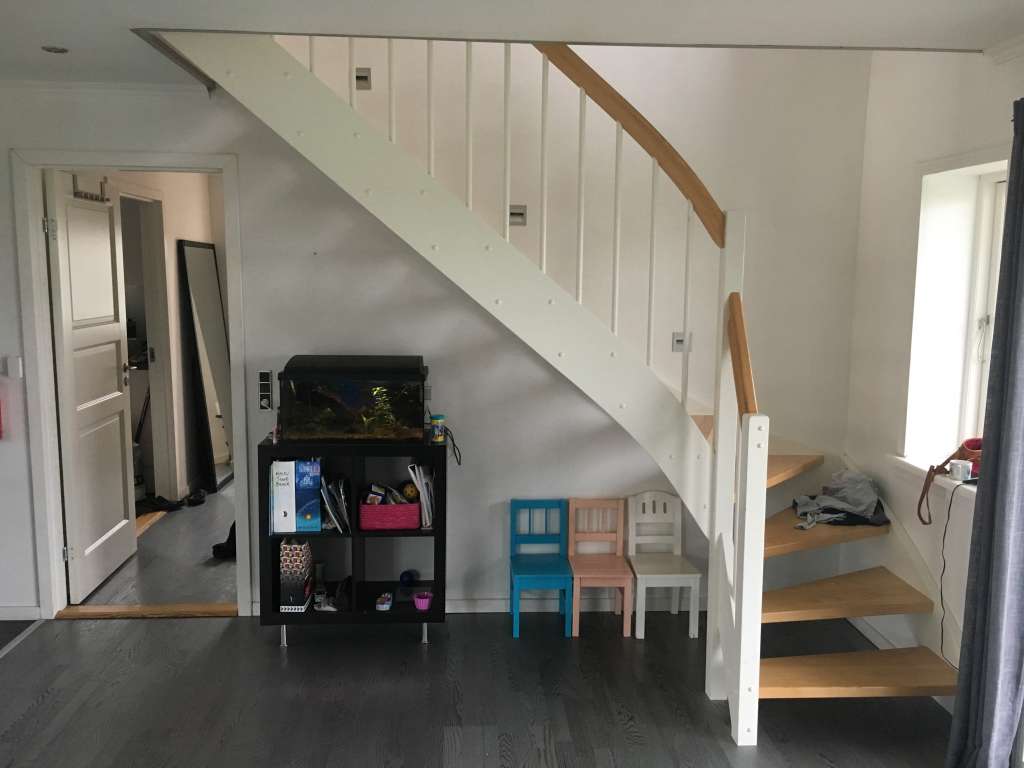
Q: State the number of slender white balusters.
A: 11